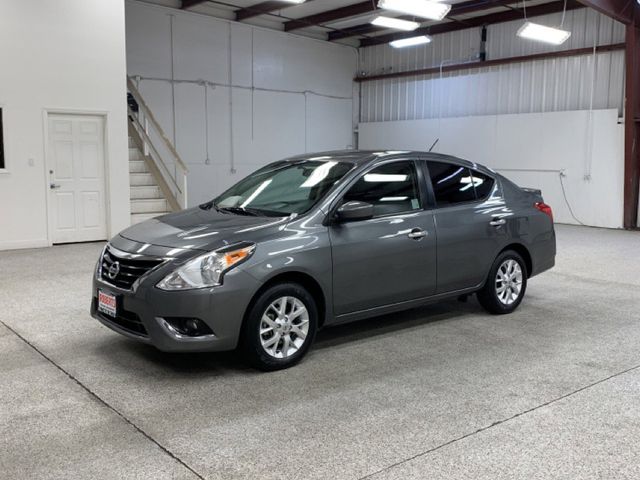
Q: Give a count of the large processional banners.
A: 0